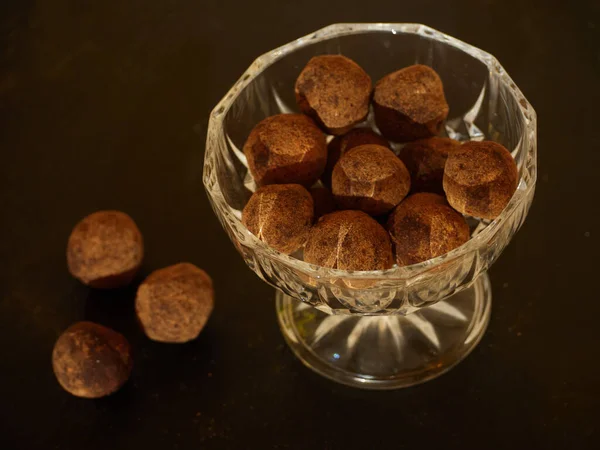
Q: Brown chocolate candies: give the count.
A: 14